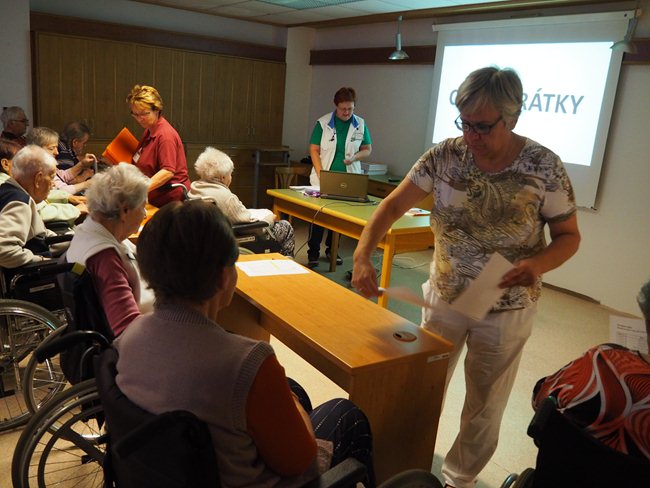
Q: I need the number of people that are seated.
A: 9